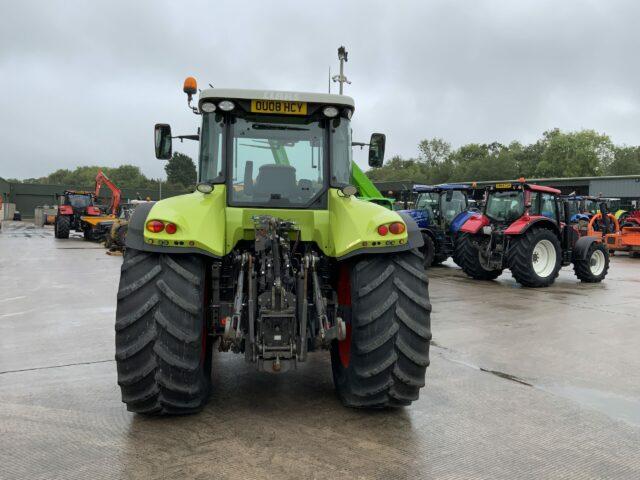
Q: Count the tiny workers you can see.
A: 0